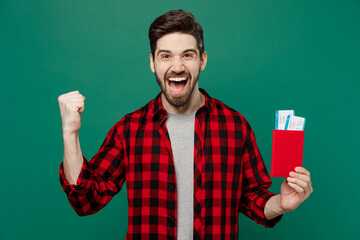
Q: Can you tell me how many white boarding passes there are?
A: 2